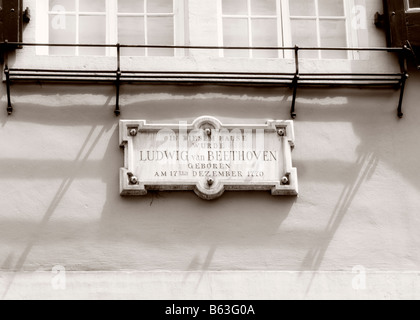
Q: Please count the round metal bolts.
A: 6